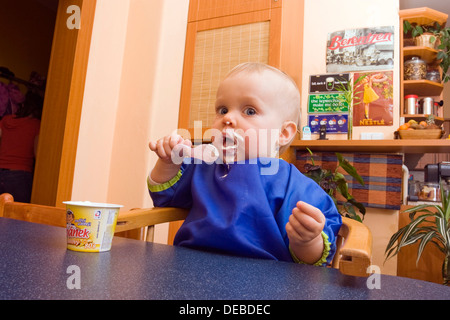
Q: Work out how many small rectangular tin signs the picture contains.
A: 3